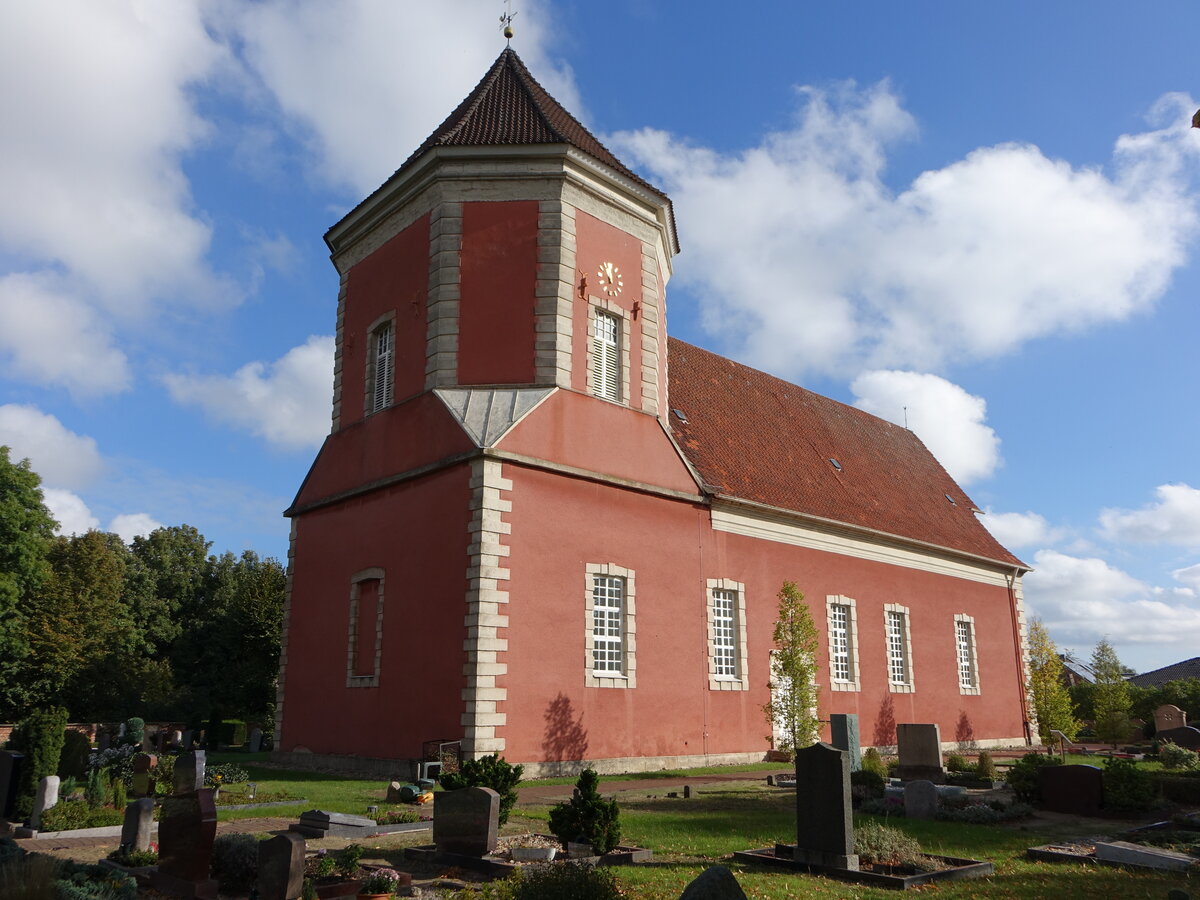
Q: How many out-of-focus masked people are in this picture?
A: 0